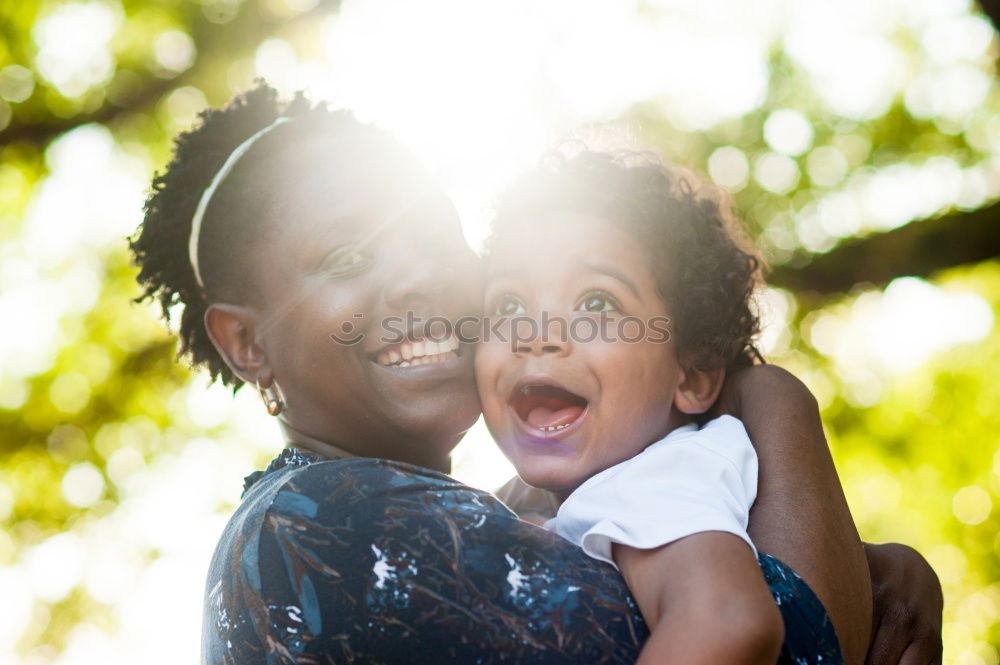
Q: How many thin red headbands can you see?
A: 0